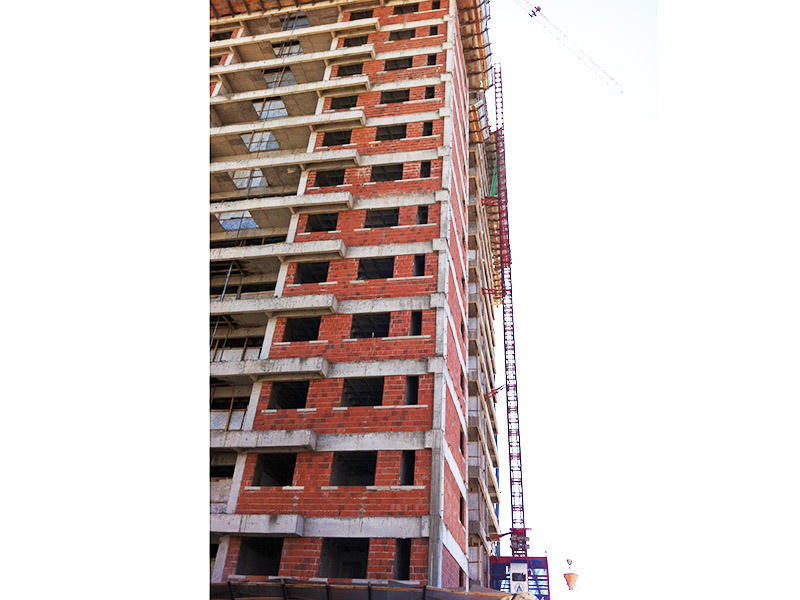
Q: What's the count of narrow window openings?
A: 12